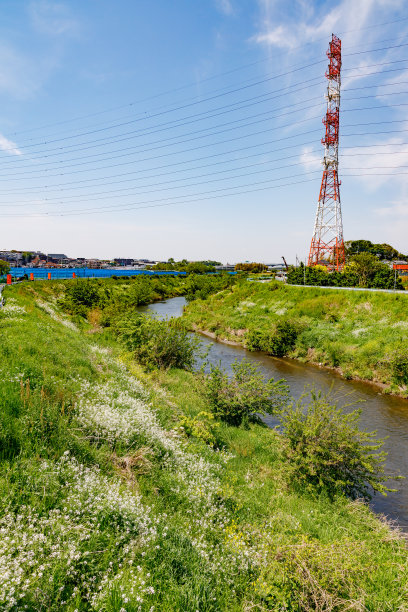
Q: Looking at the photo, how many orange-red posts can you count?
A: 4